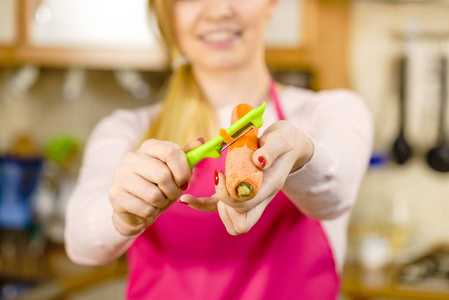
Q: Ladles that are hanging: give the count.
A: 2